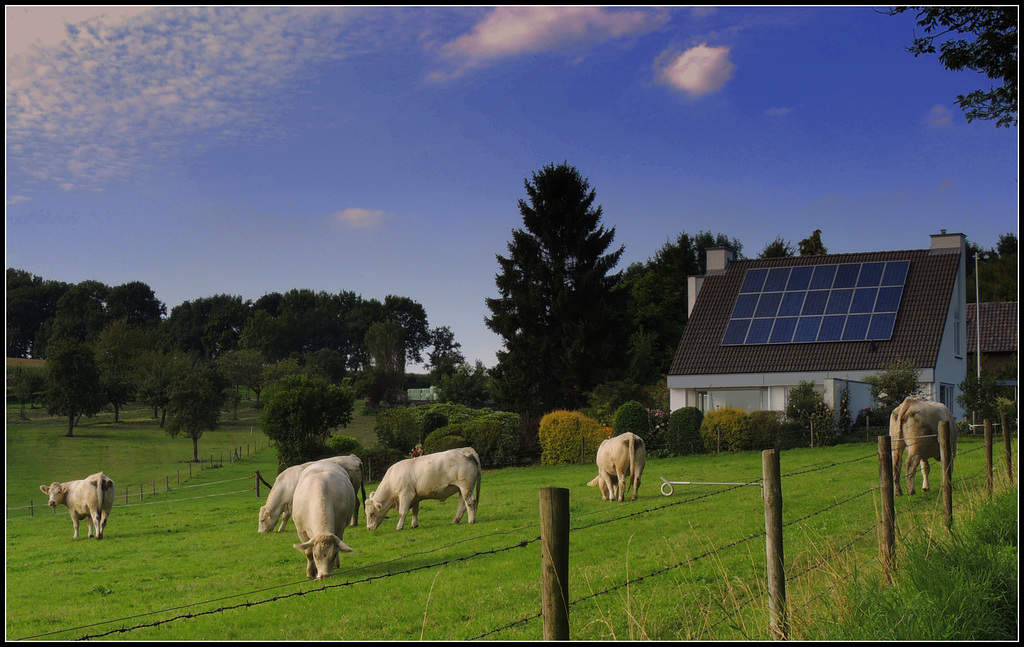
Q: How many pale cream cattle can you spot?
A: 6